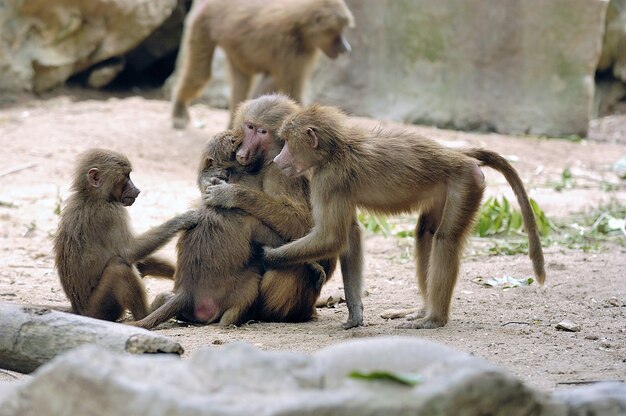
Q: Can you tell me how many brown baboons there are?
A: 5